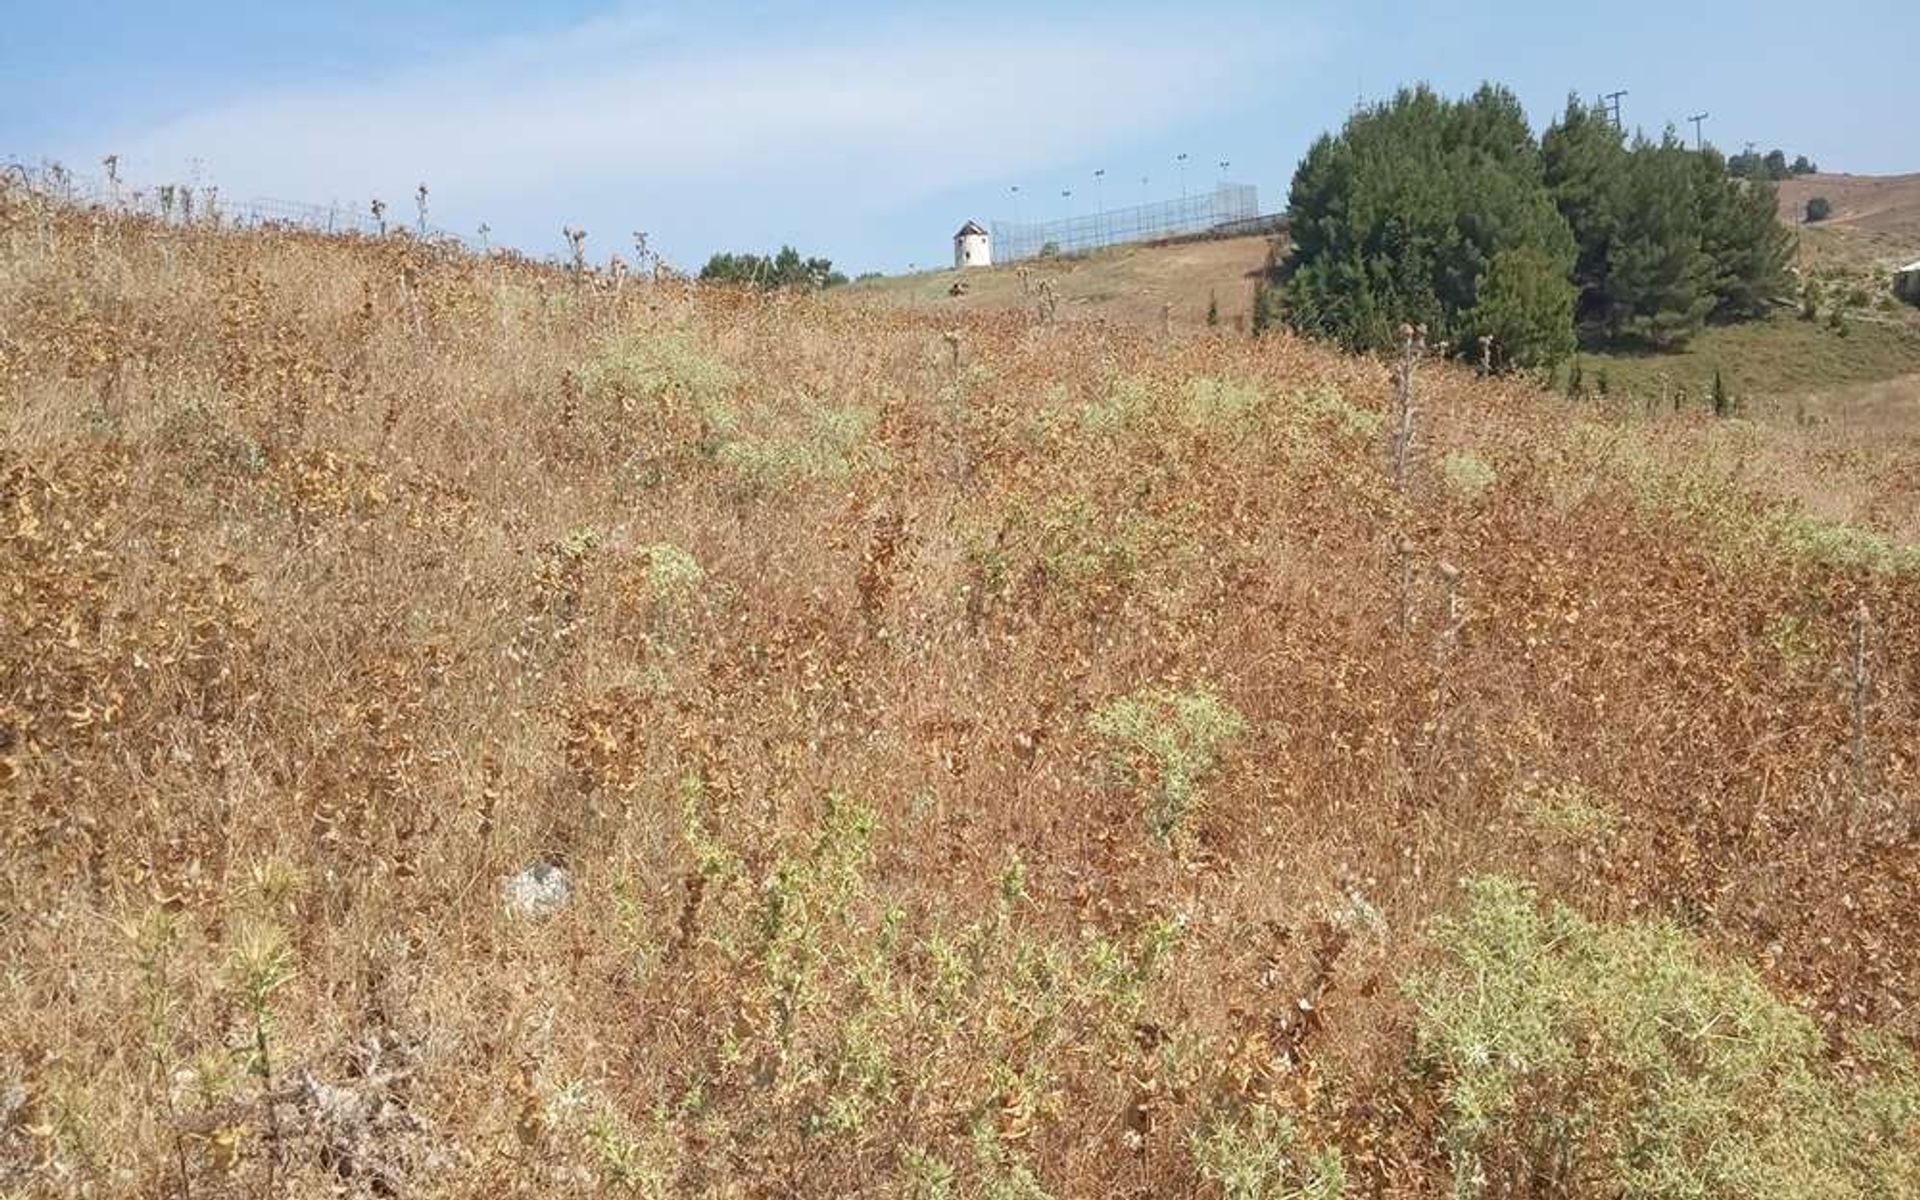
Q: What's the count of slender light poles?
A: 6